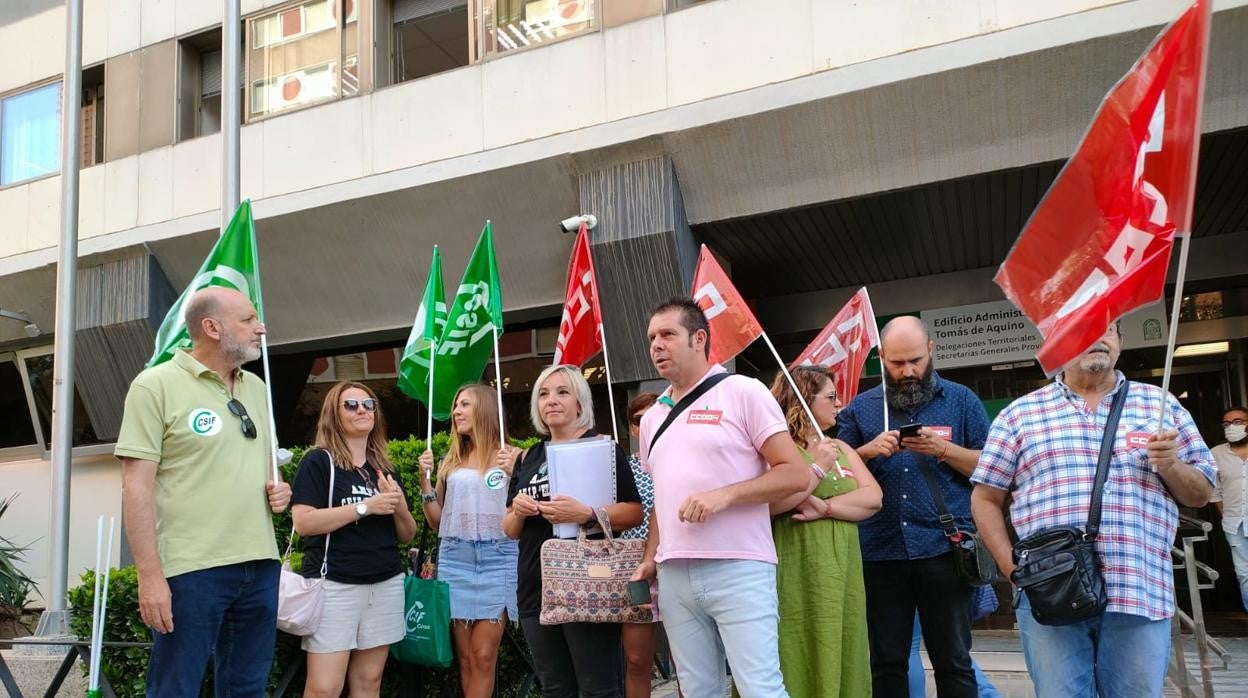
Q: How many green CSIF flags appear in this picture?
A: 3